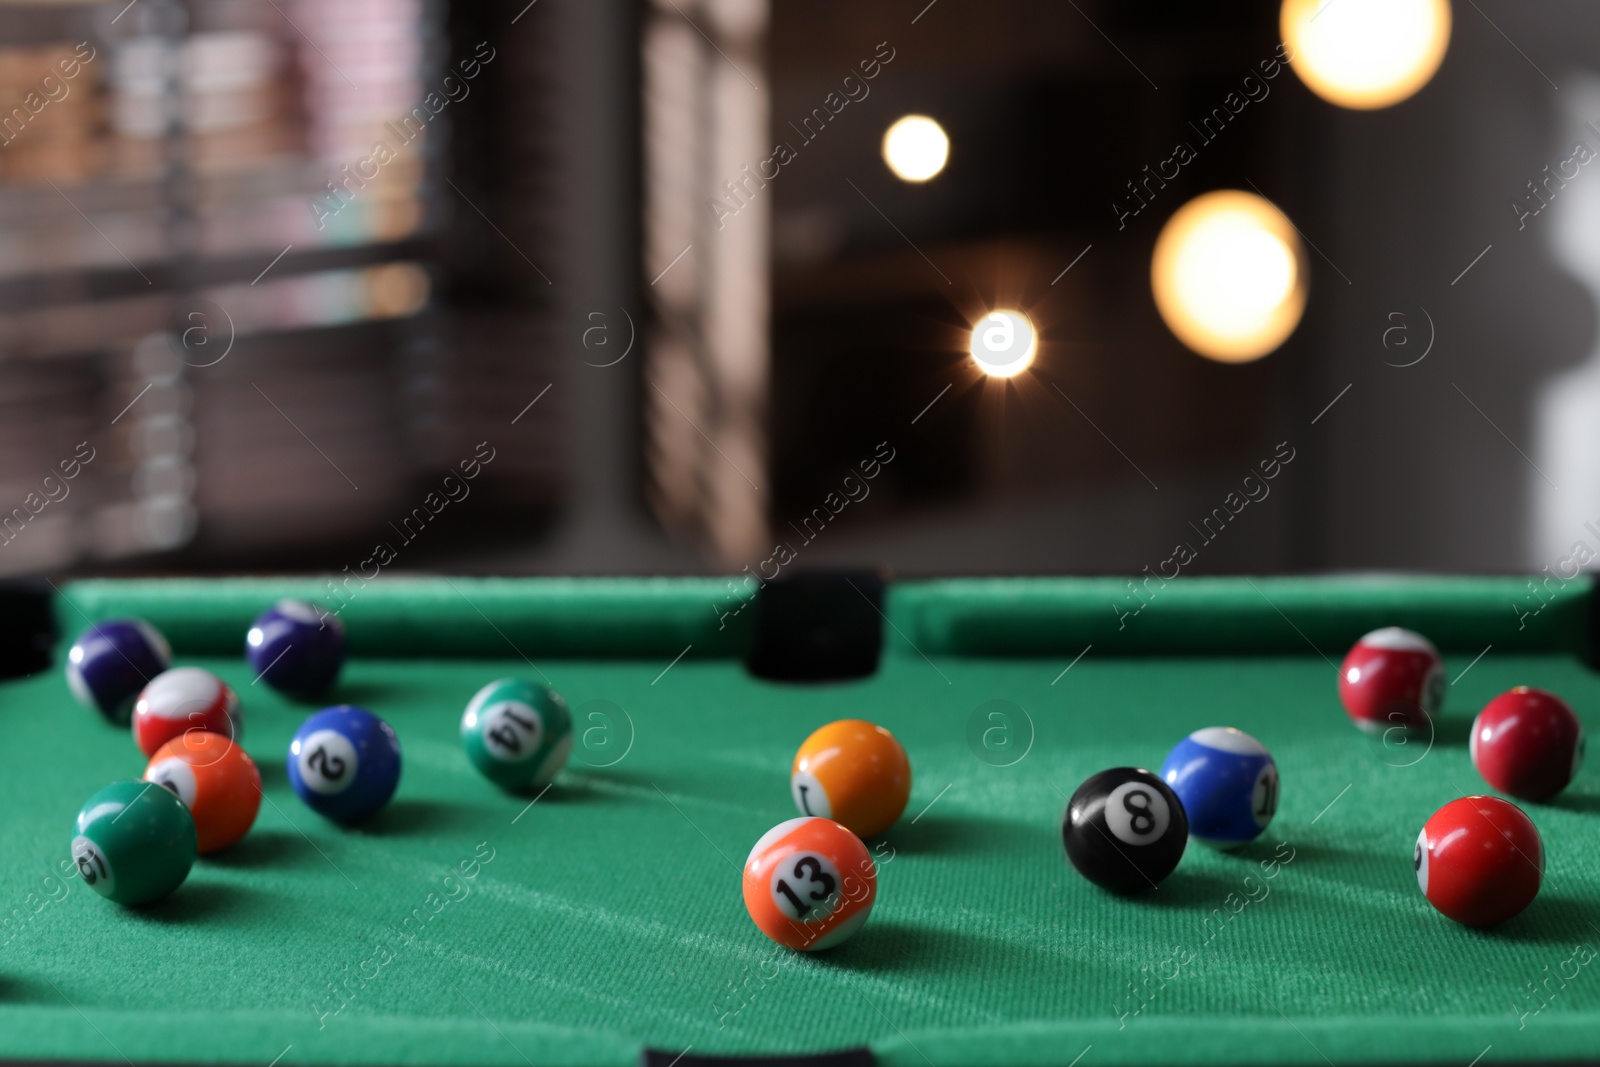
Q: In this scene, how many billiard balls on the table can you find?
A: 14